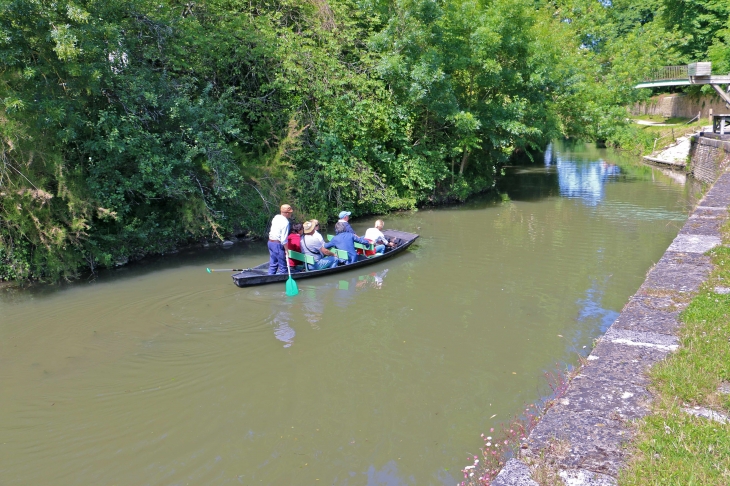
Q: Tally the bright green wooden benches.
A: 3